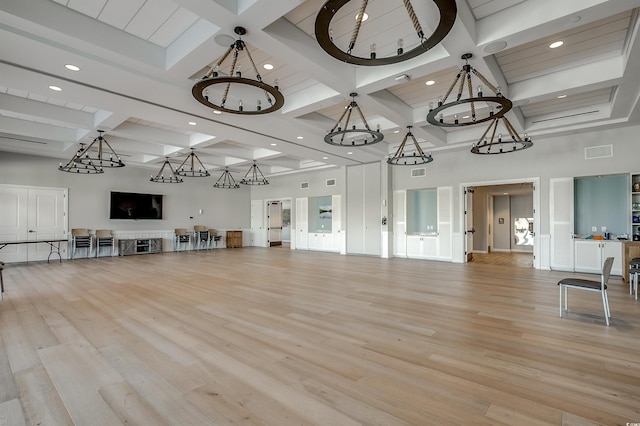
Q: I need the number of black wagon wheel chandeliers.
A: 12